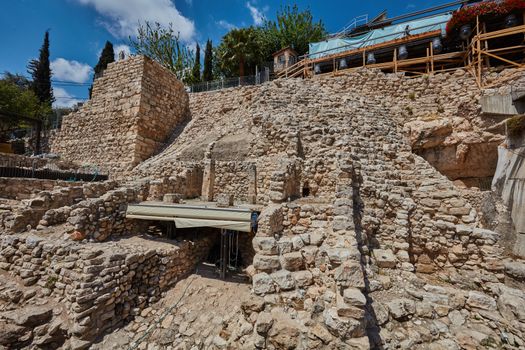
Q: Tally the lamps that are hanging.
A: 7